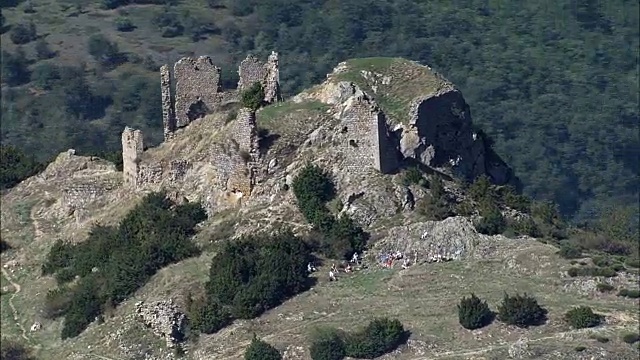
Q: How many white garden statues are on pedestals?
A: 0